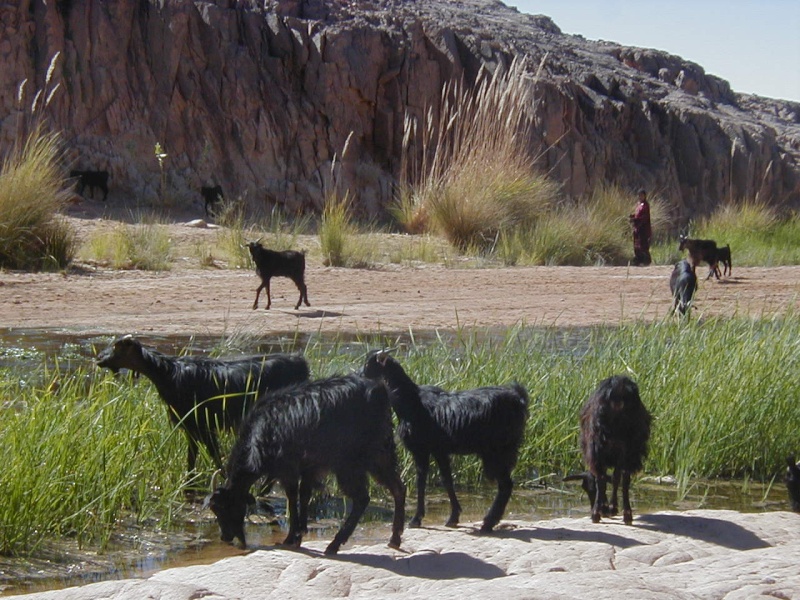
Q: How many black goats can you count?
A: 11